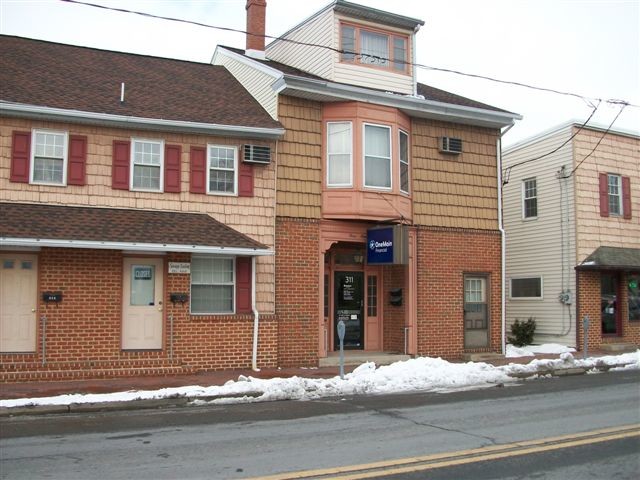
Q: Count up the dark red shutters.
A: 9